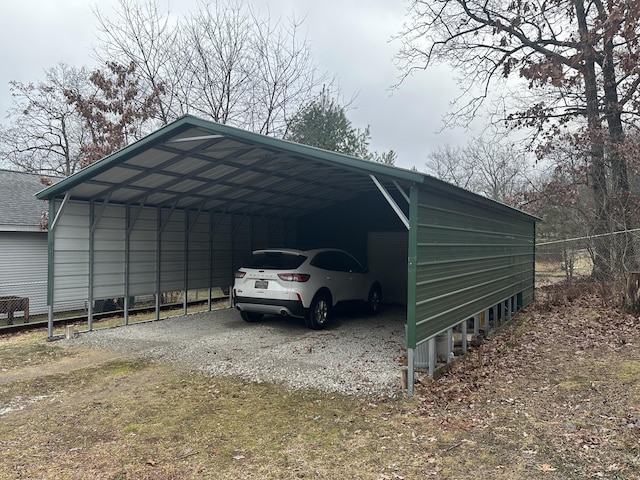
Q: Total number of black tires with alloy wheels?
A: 2